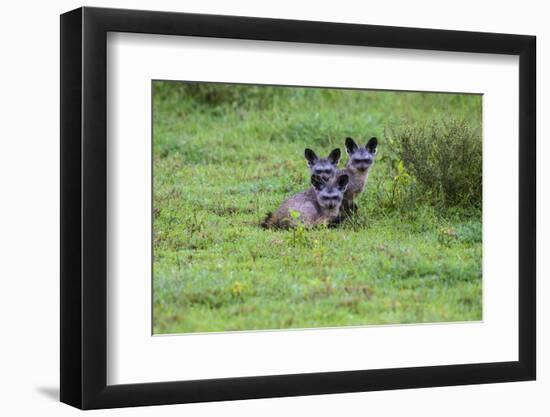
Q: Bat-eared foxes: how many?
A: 3